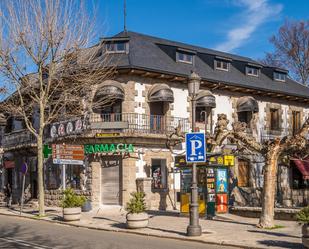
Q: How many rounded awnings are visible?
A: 4